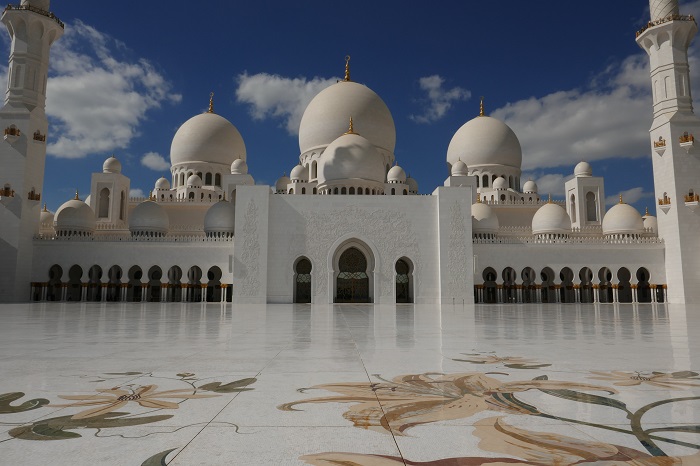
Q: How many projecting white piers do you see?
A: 2